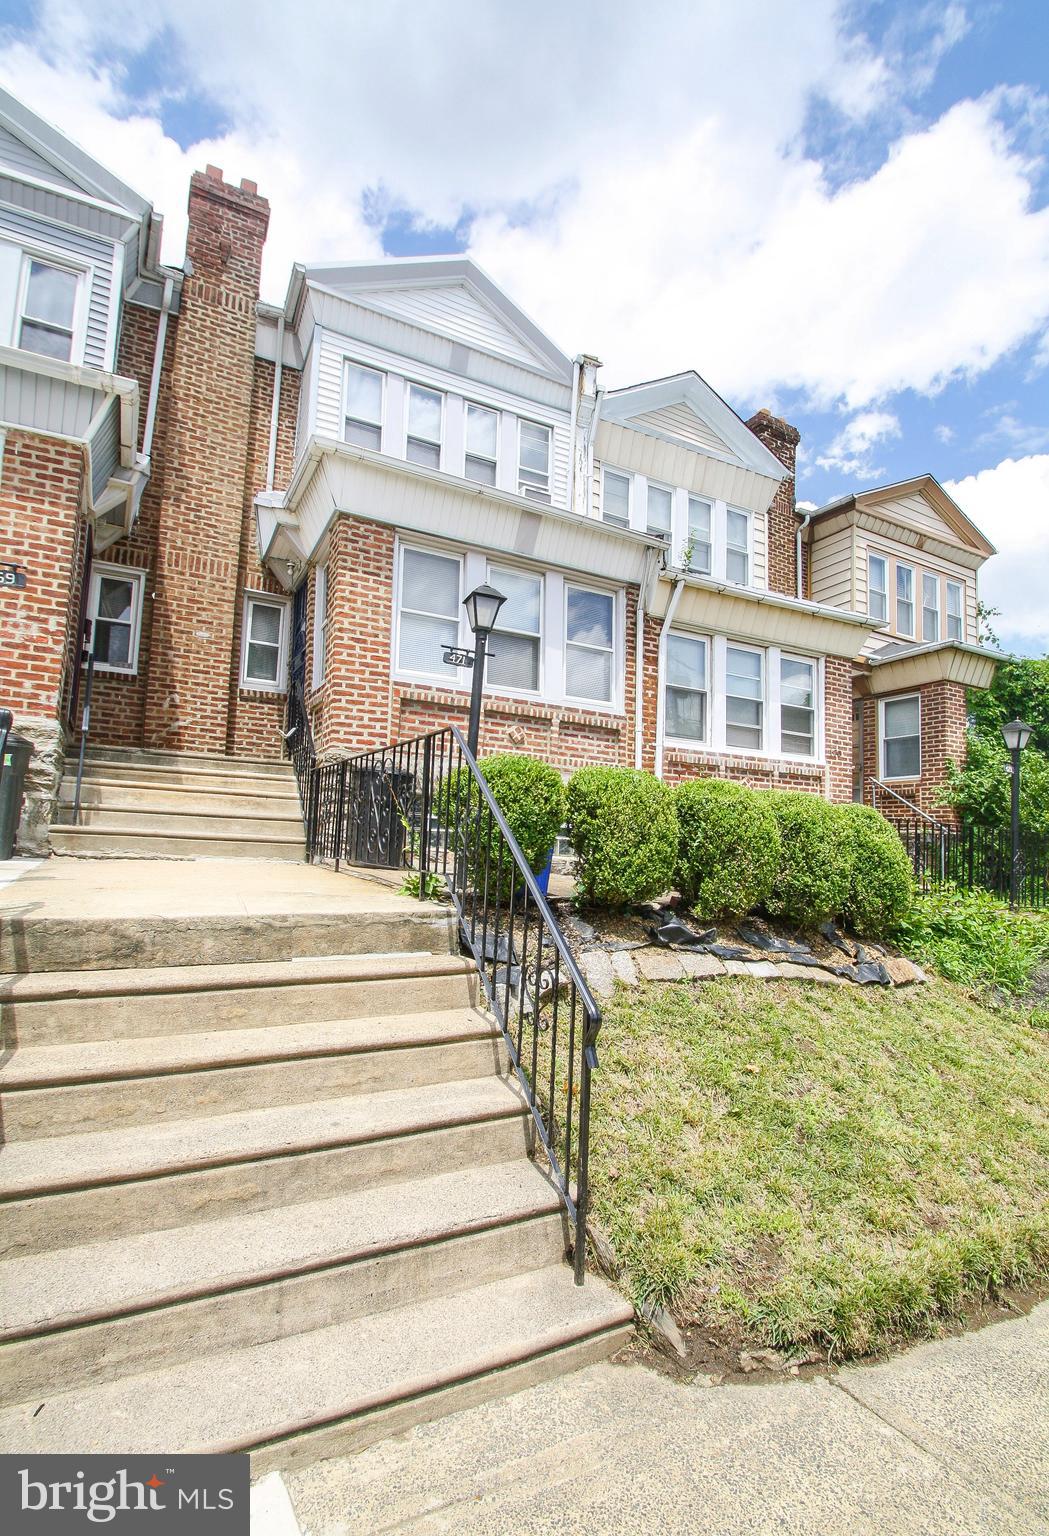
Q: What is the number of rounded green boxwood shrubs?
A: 5